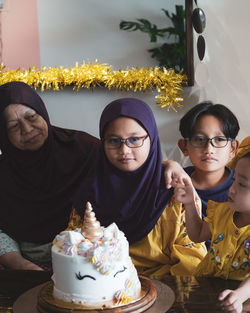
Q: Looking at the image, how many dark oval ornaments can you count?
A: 2